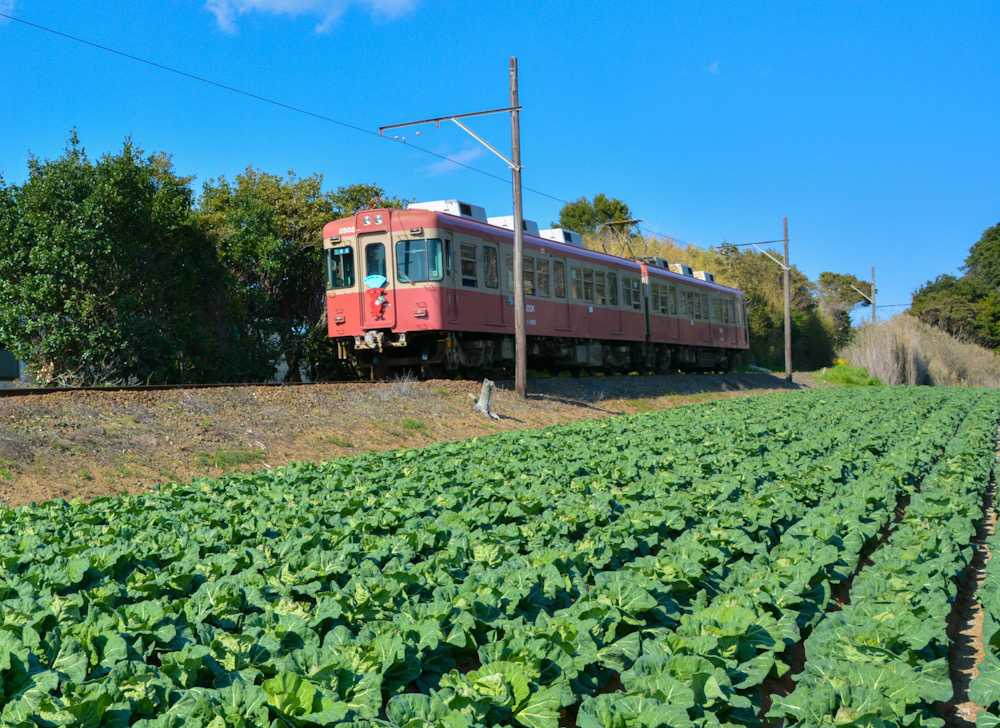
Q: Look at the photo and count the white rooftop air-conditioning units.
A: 6